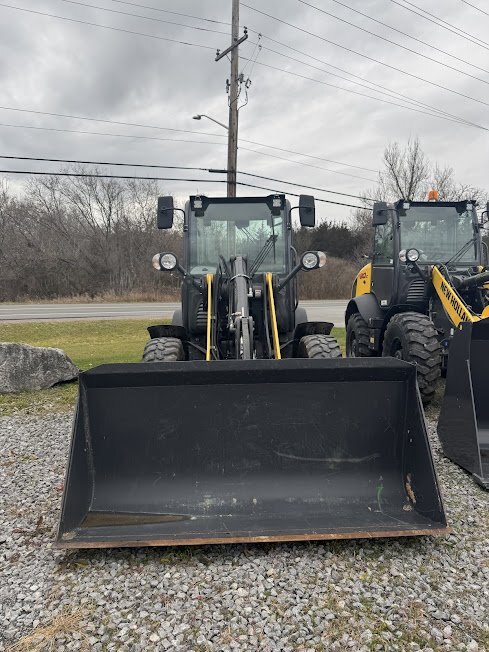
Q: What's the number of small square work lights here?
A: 4